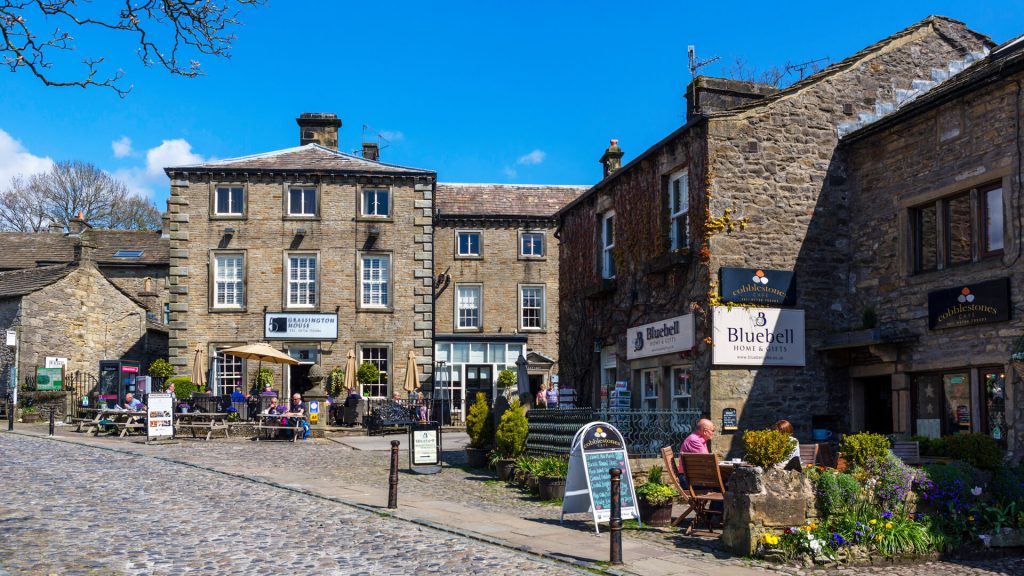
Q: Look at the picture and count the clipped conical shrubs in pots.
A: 2